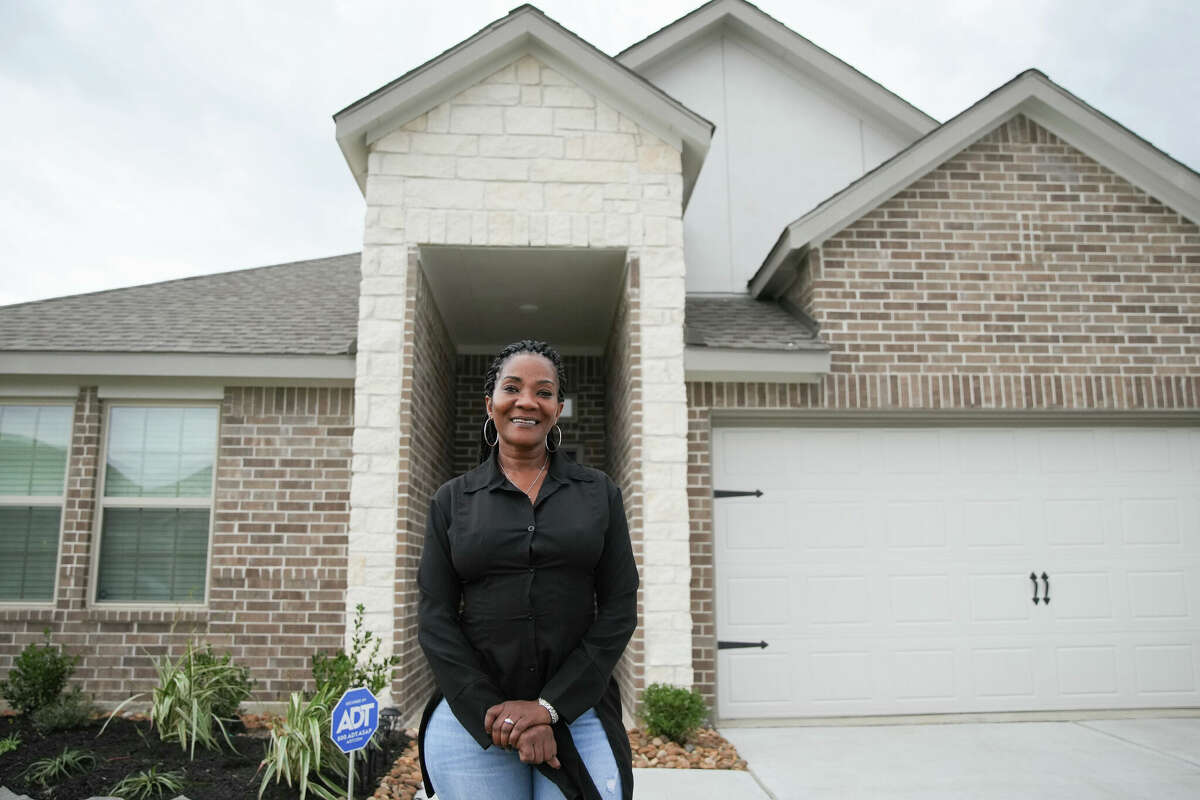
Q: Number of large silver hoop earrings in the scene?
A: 2